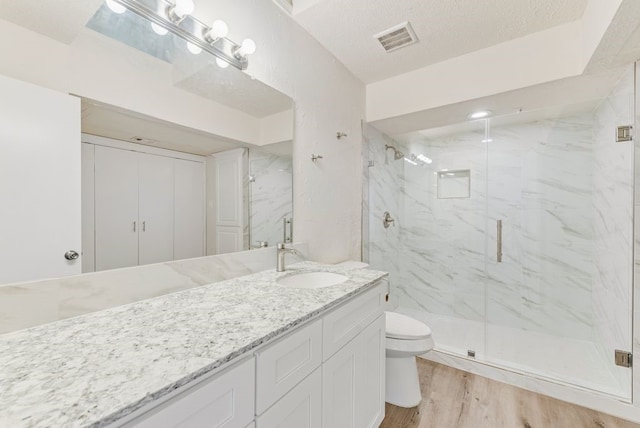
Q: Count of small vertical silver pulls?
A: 2